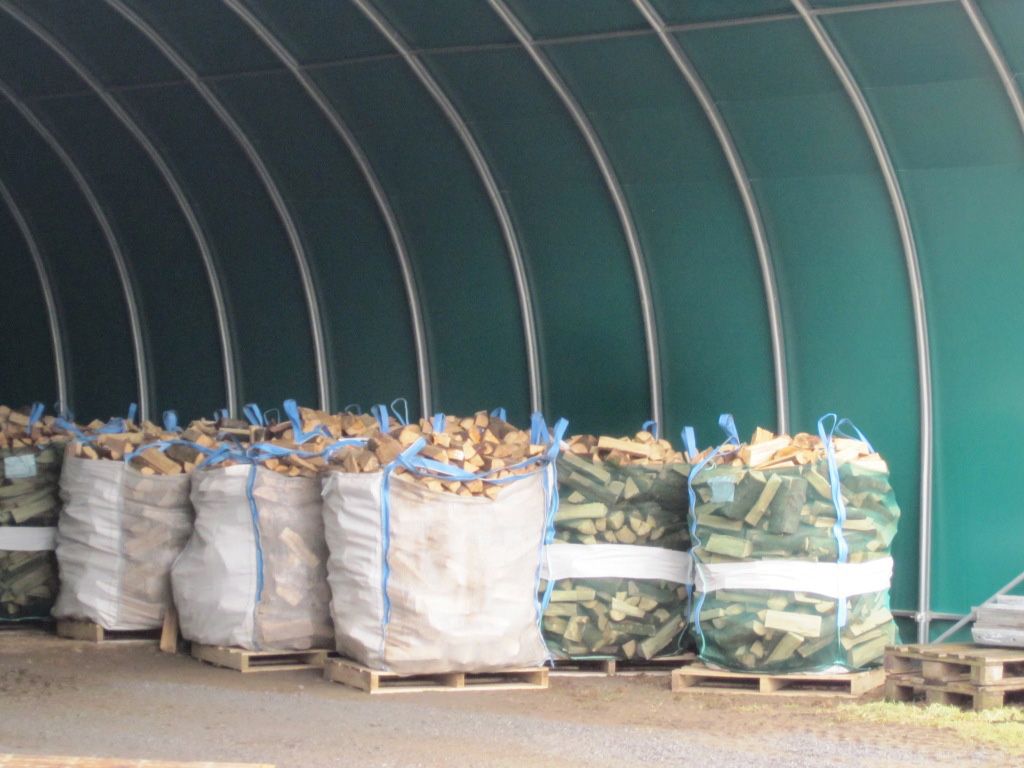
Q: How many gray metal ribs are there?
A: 10